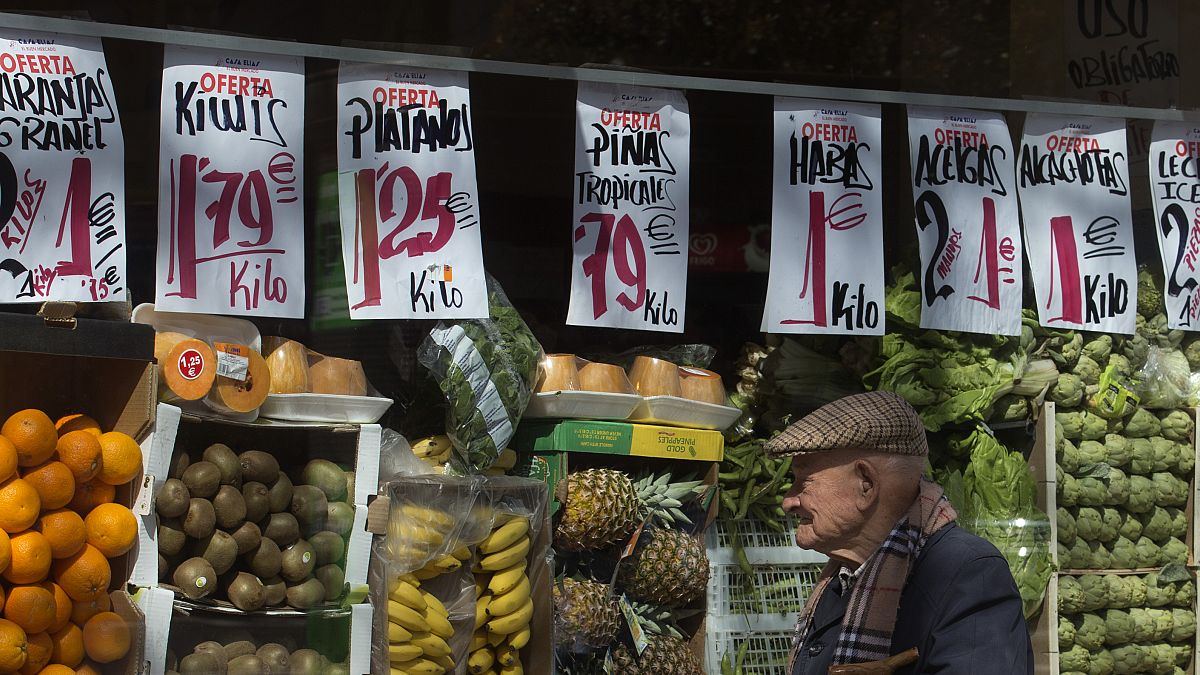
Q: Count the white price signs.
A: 8